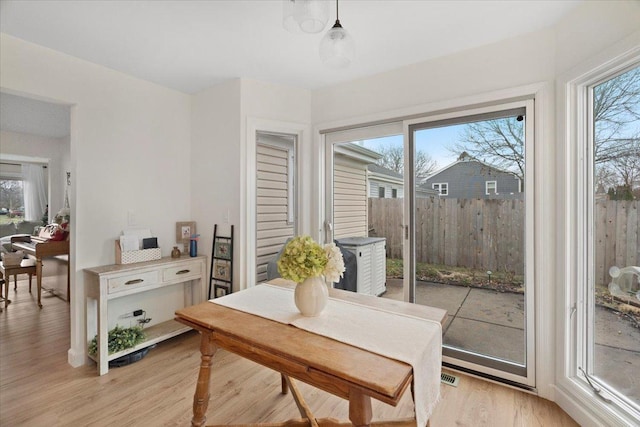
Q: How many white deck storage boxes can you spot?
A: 1